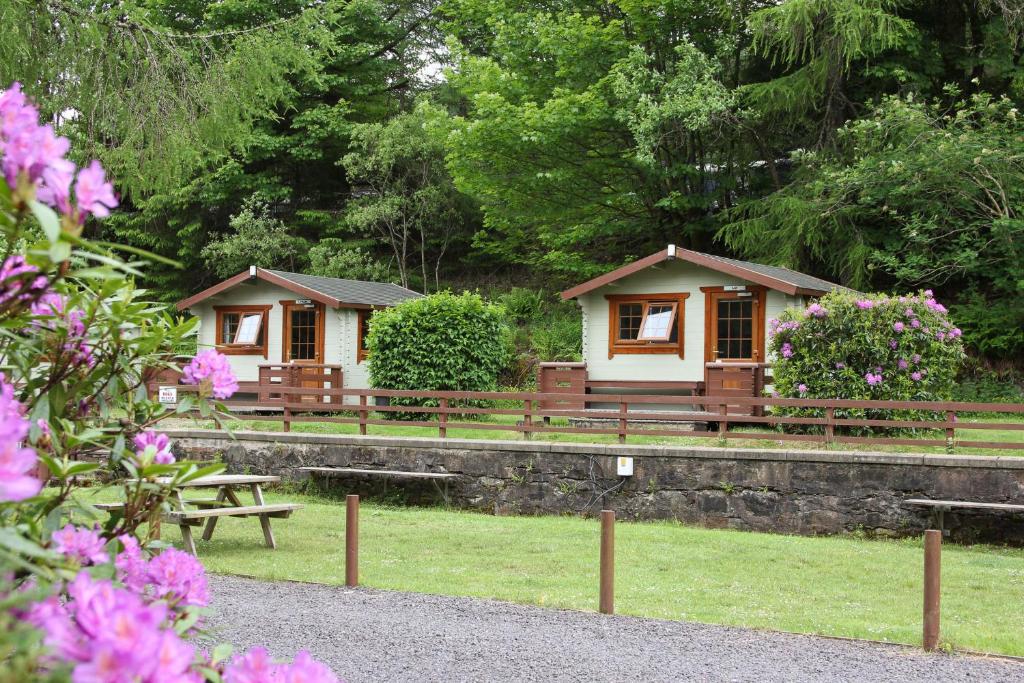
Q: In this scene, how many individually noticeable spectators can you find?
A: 0